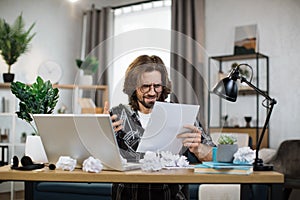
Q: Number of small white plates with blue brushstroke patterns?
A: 0